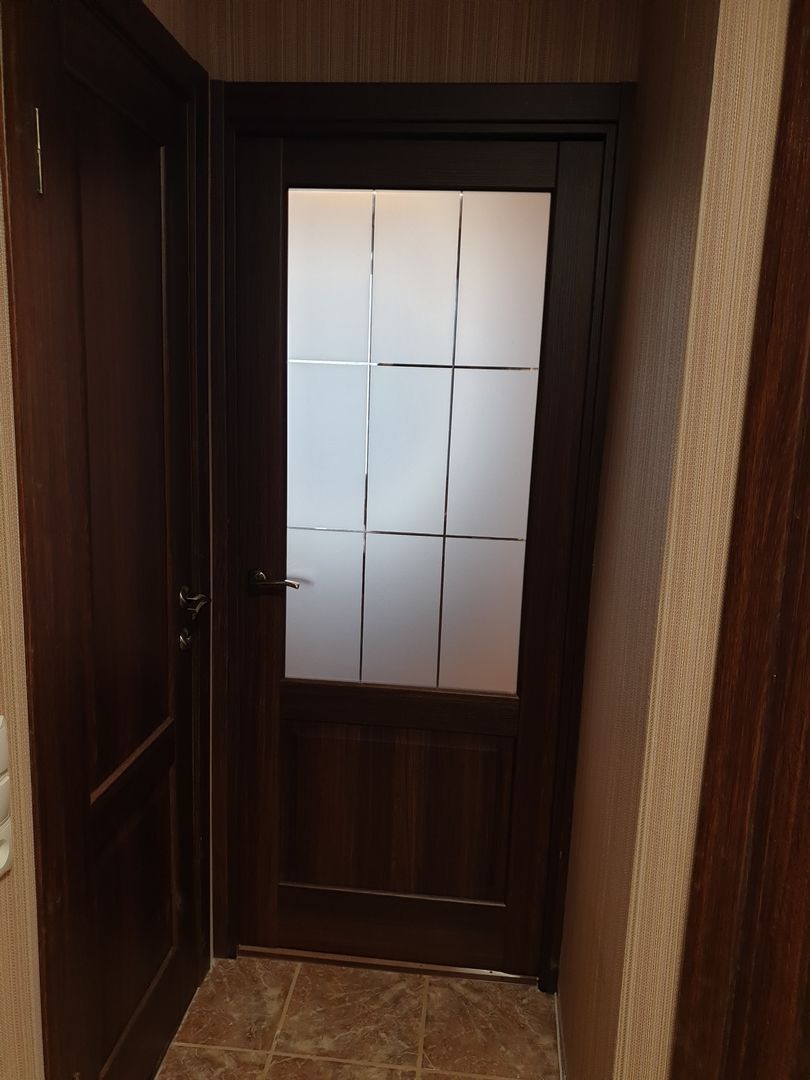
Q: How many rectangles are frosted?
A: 9